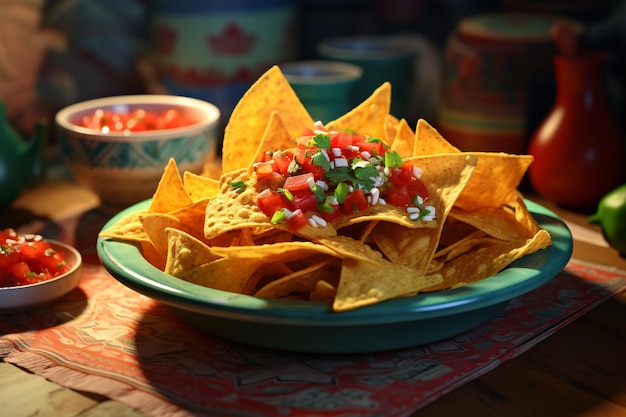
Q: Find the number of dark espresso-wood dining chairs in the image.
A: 0